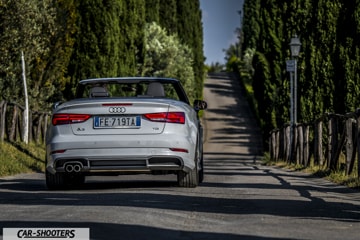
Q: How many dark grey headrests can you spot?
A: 2